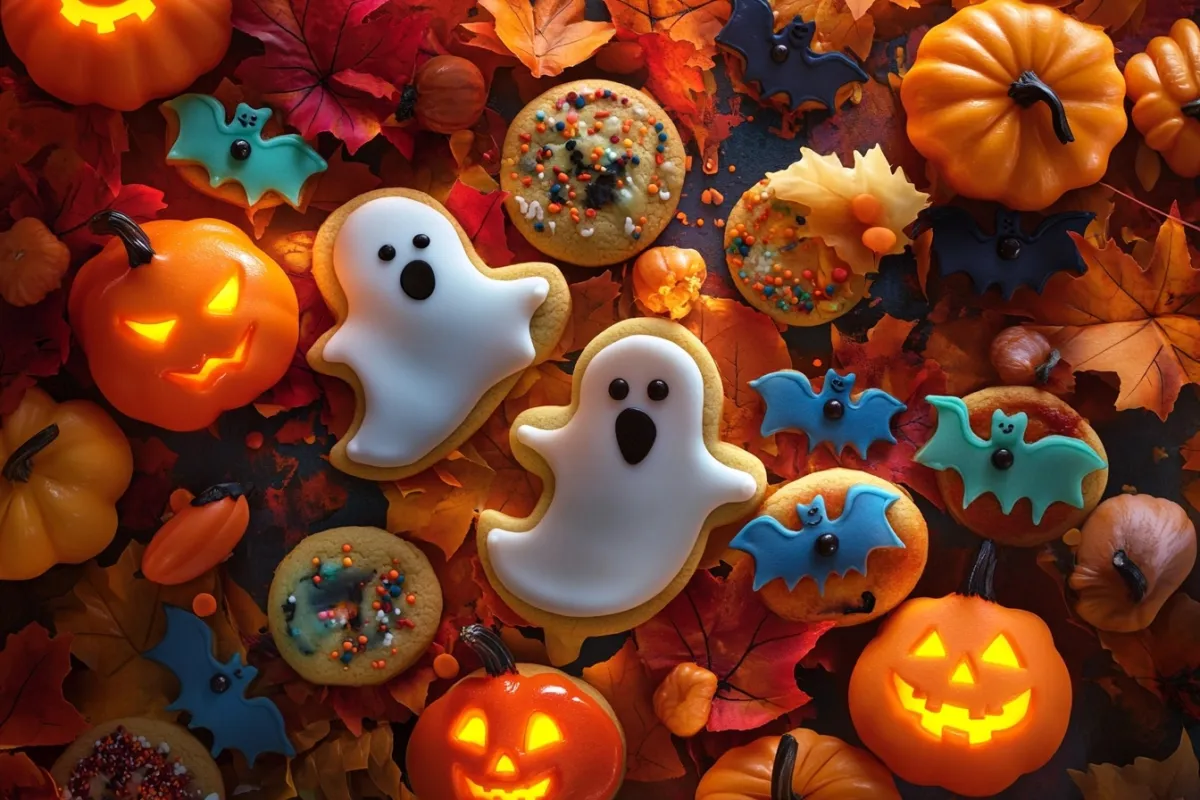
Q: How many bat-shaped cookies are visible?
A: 7